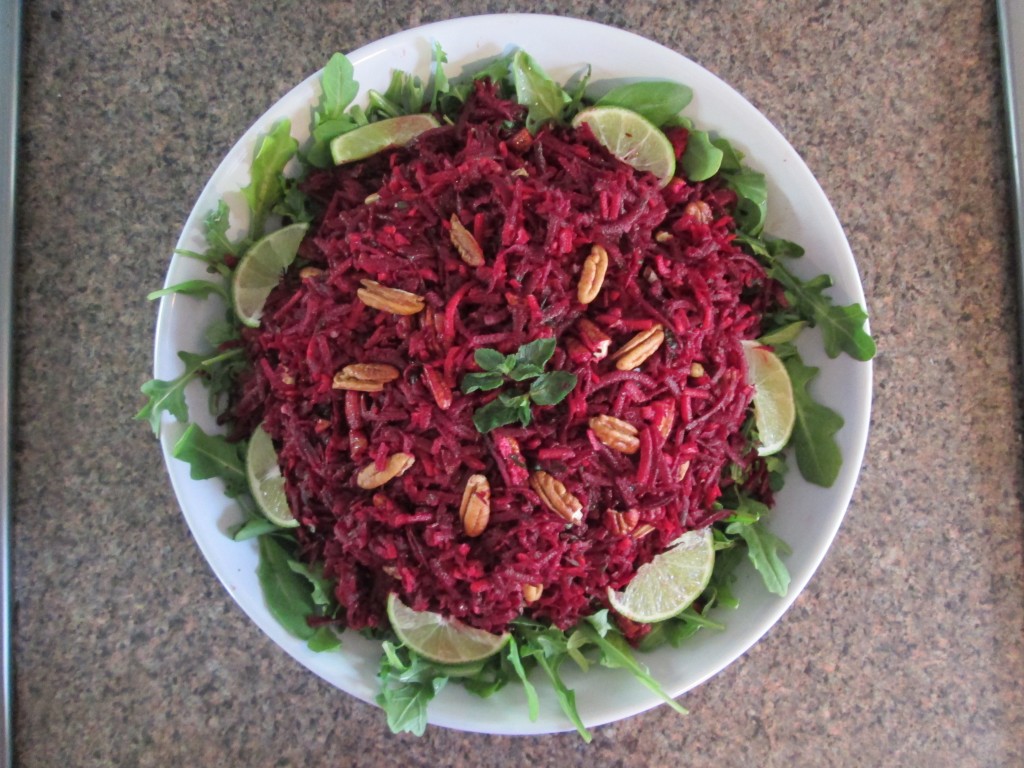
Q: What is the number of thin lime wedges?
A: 7